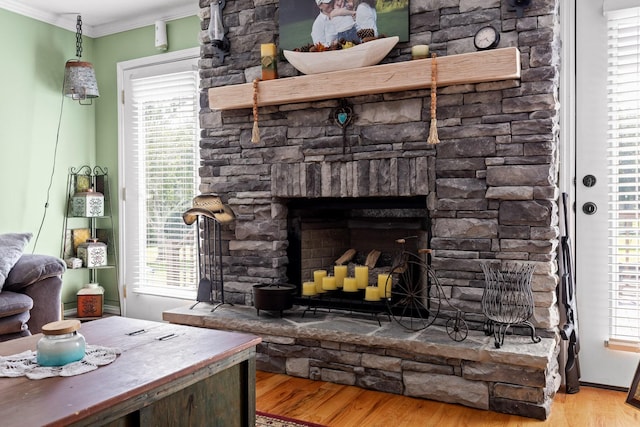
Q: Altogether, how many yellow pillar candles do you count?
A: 8